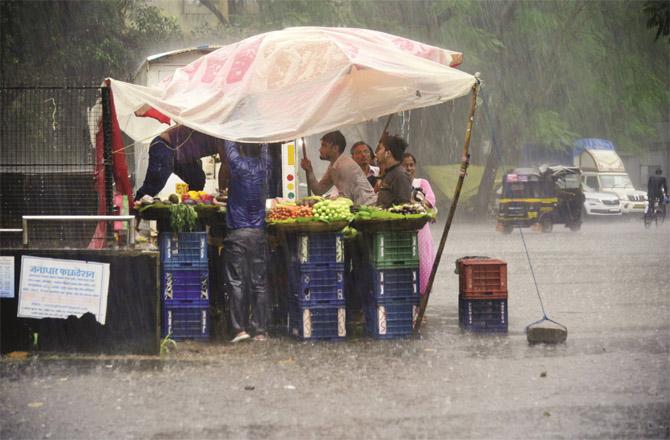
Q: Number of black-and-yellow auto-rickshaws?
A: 1